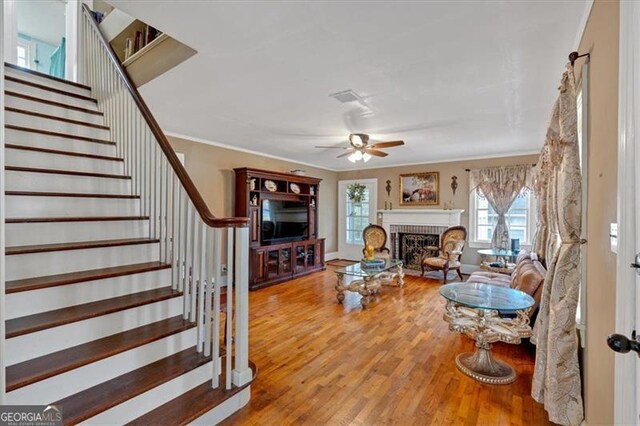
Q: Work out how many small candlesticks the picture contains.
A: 4